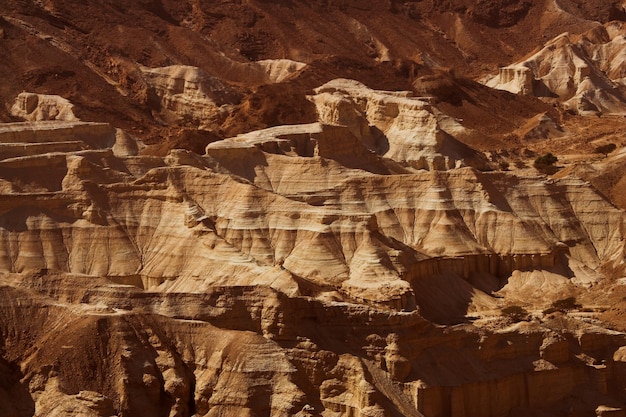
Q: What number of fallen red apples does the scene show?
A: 0